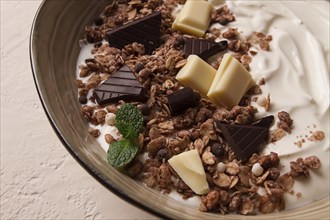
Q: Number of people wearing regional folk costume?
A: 0